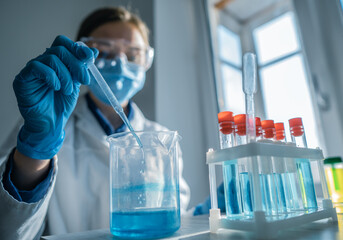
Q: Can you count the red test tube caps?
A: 6